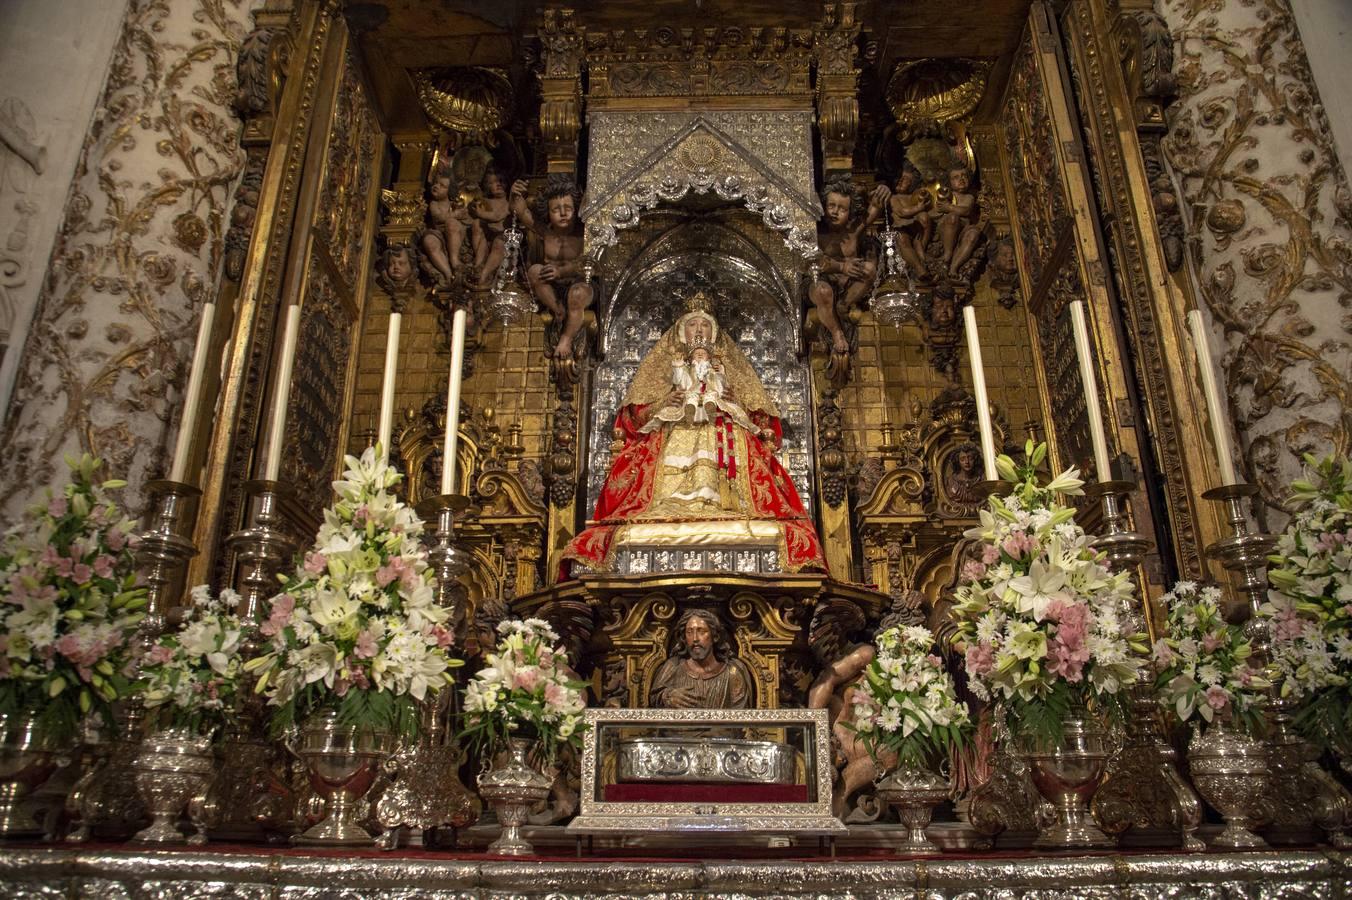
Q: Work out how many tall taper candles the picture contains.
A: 7